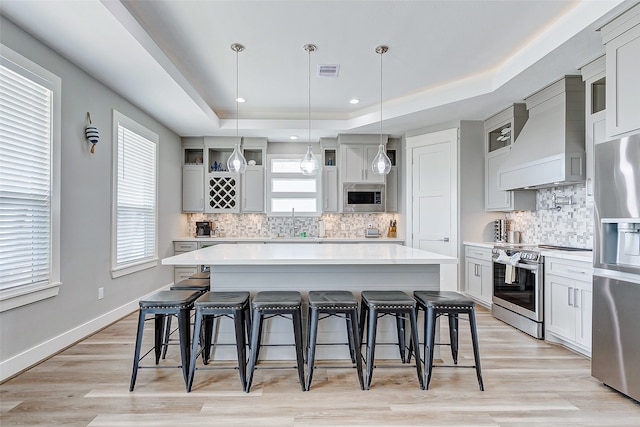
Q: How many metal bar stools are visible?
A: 8